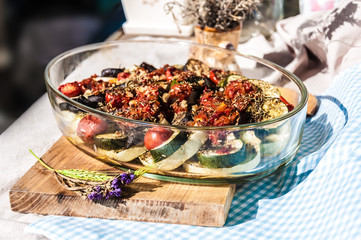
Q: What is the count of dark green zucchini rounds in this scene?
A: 3